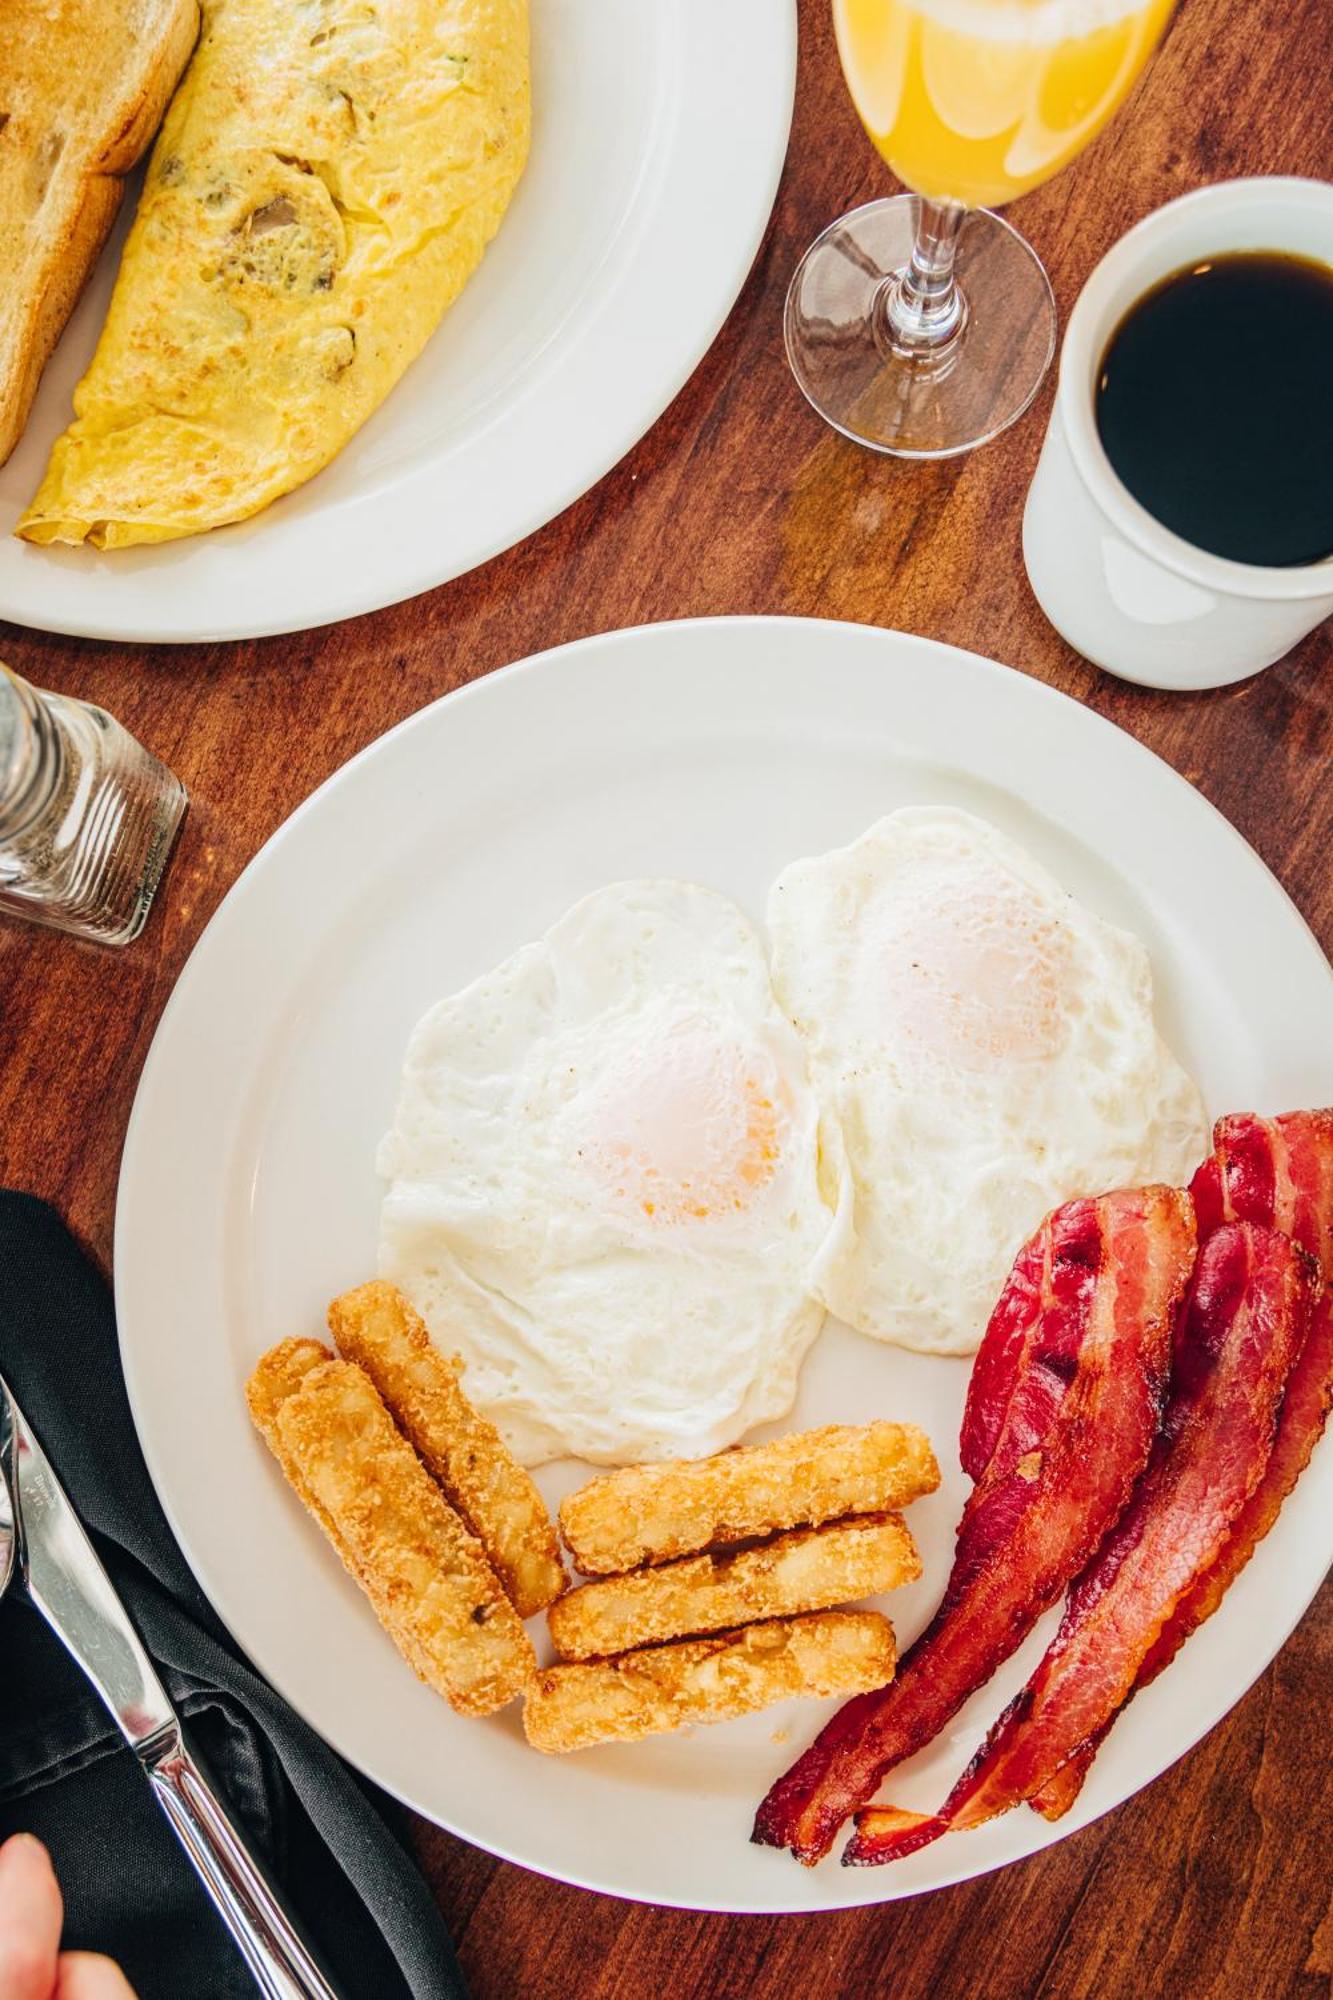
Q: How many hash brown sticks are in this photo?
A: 6